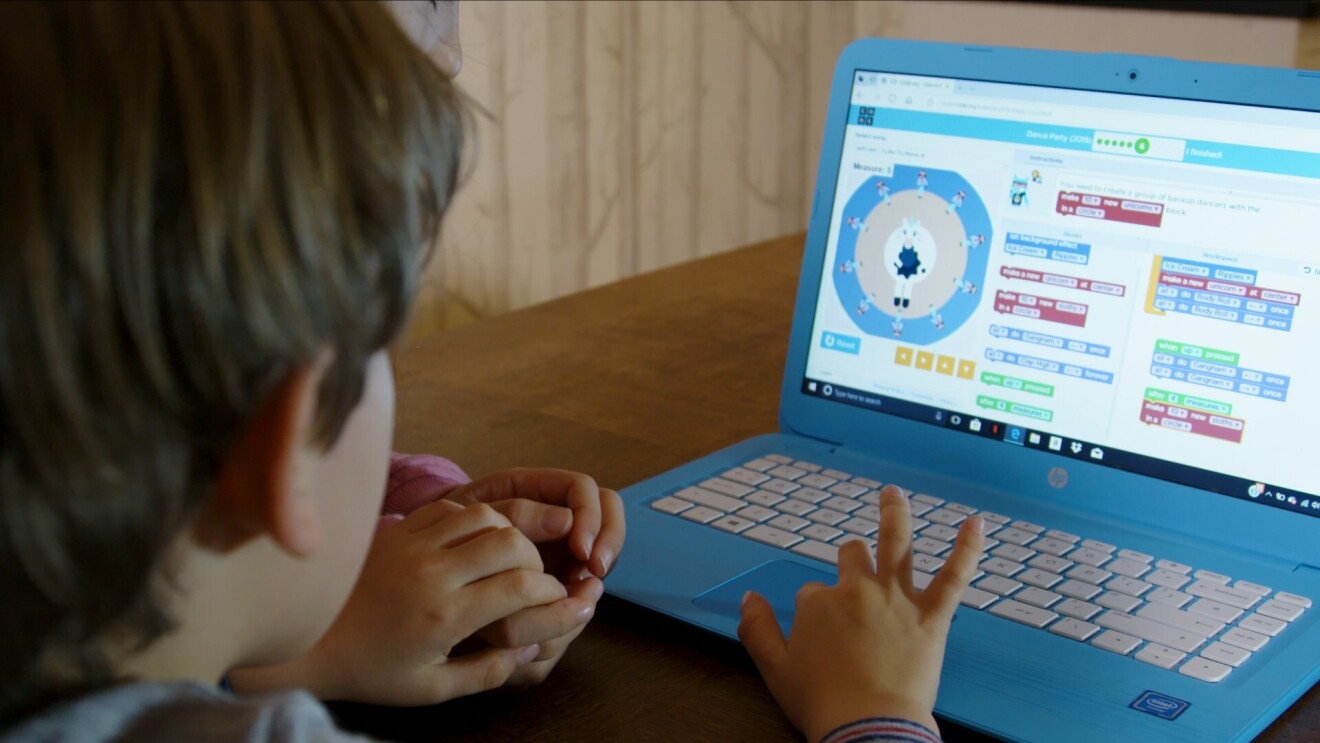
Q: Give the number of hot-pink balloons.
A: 0